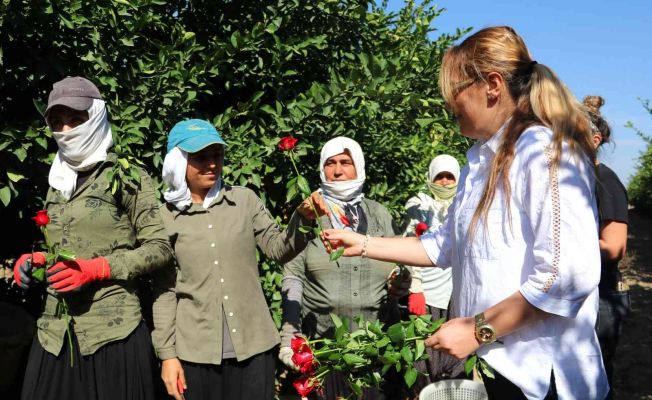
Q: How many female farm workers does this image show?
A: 4